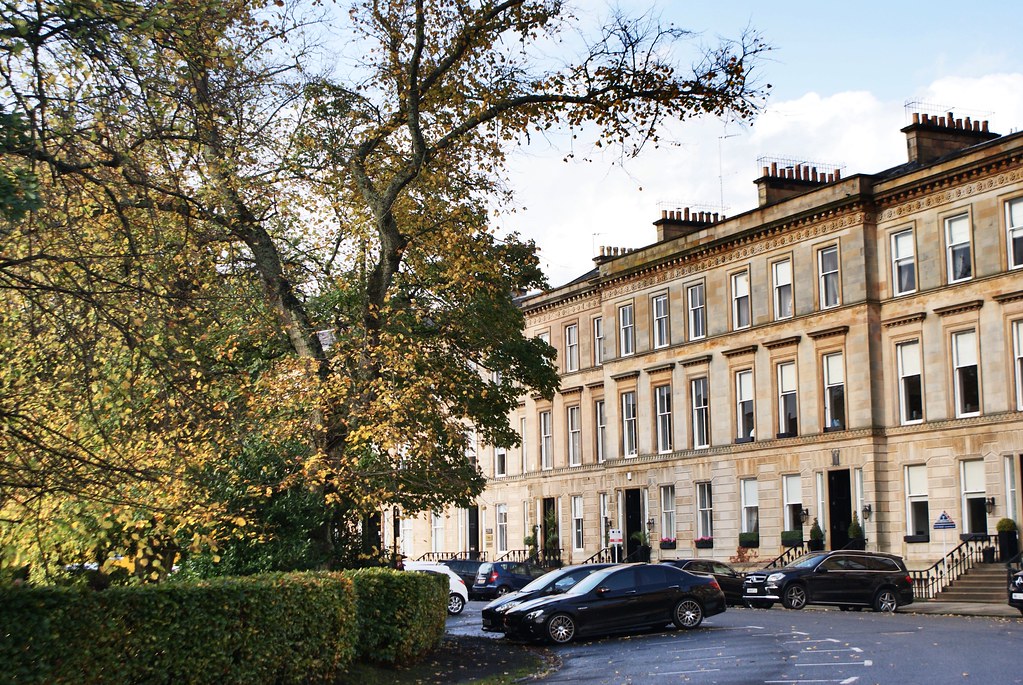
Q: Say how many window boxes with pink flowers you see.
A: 2